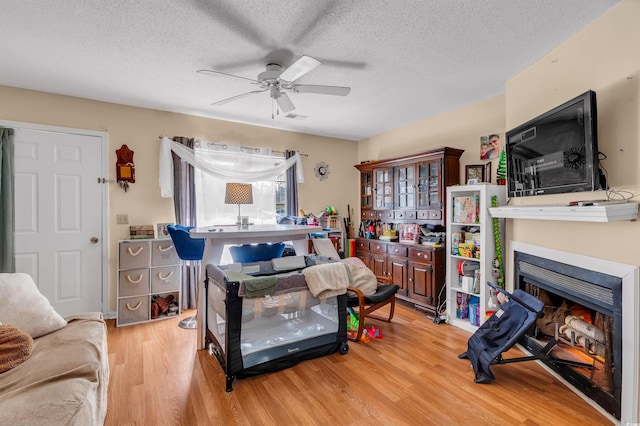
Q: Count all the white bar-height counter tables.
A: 1